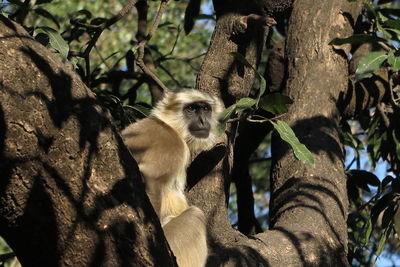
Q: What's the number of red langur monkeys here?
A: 0